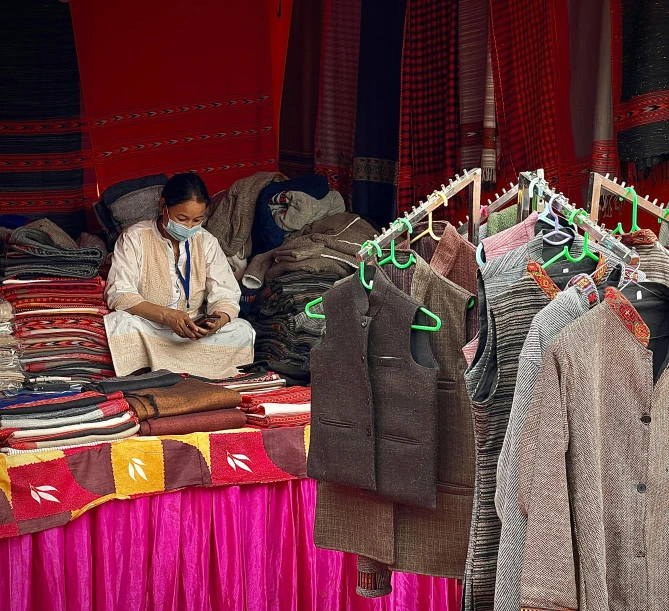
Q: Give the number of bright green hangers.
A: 5